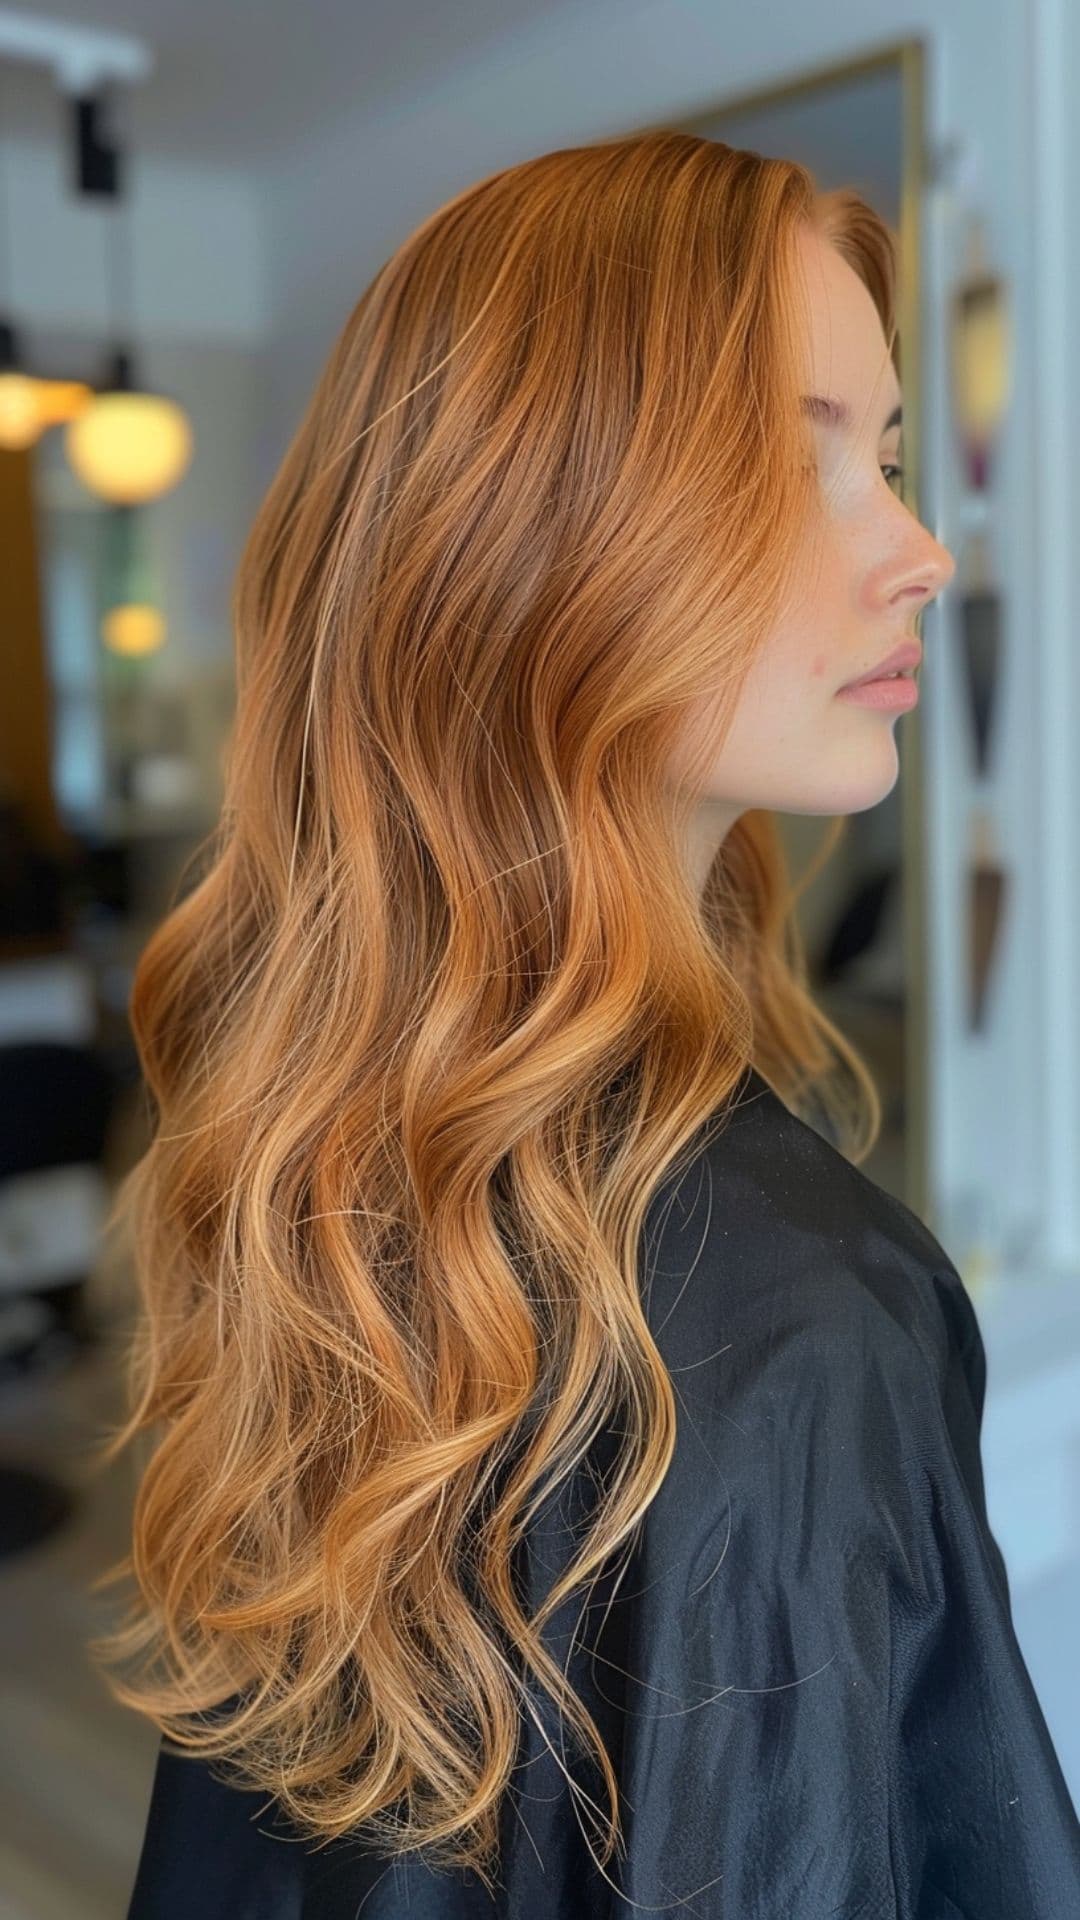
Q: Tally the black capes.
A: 1